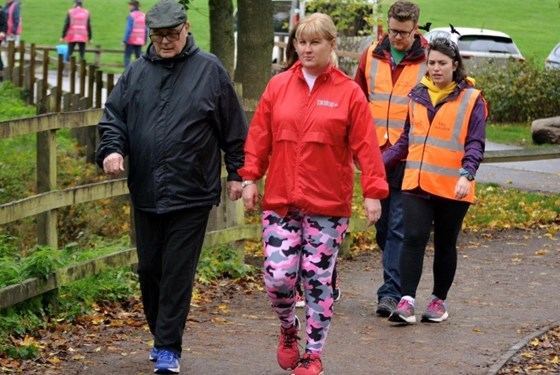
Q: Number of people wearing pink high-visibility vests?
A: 3